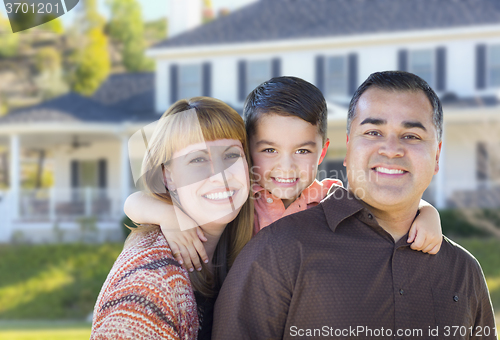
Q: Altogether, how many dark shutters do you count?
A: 12